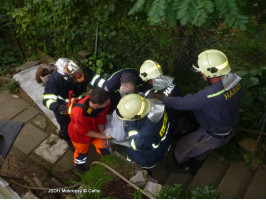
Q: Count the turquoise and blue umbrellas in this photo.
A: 0